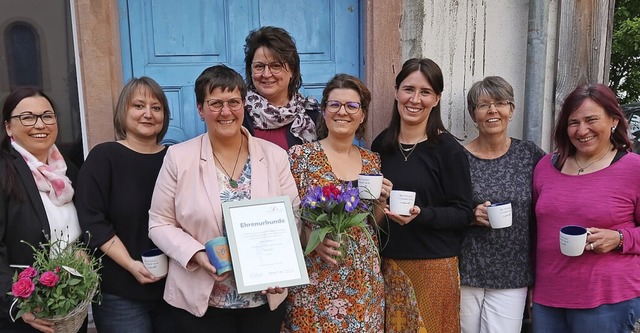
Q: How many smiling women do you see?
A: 8